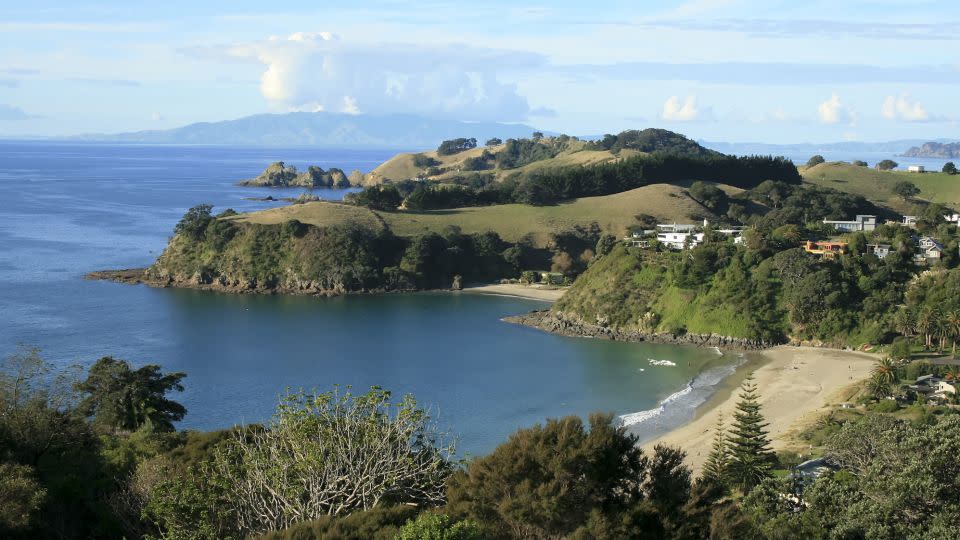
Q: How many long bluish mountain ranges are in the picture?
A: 1